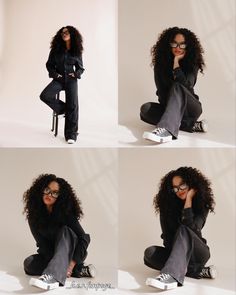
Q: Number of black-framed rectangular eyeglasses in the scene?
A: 4